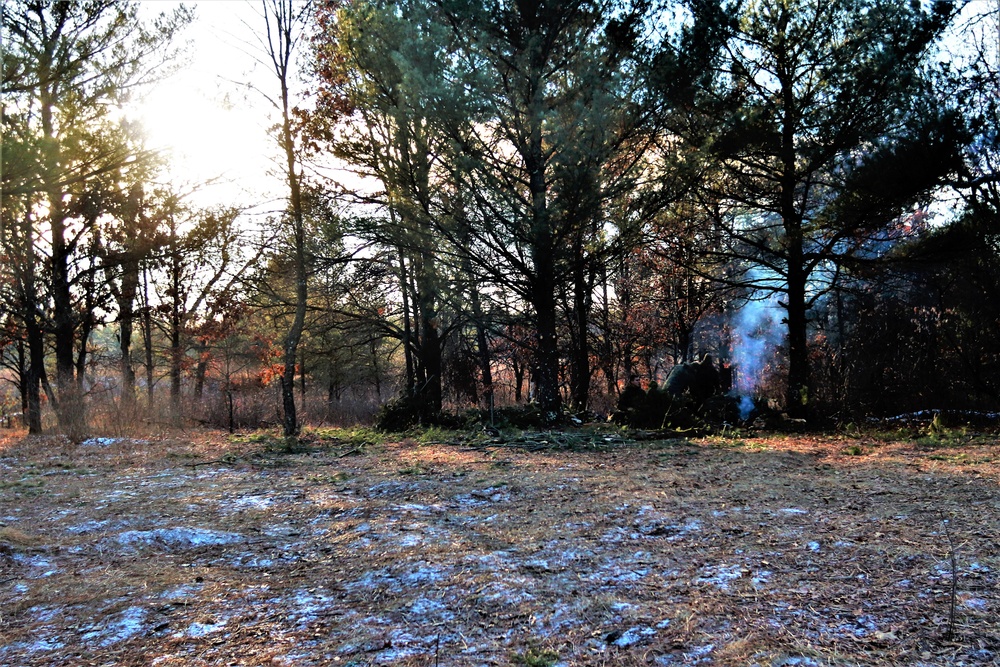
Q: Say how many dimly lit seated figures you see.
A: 2